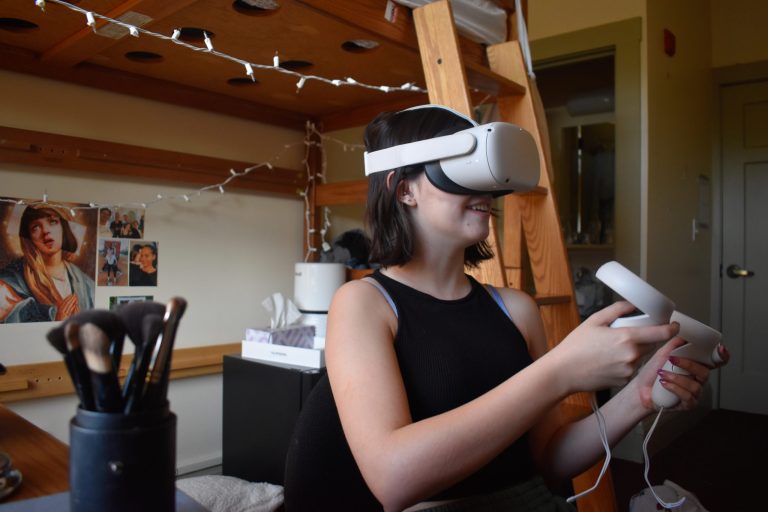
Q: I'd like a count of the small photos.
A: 4